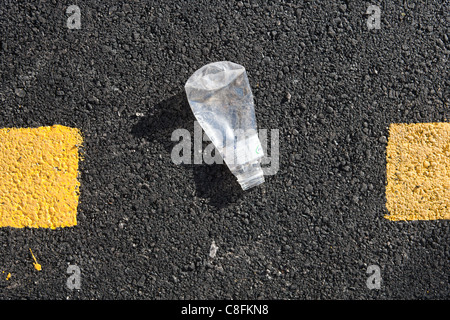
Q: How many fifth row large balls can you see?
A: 0